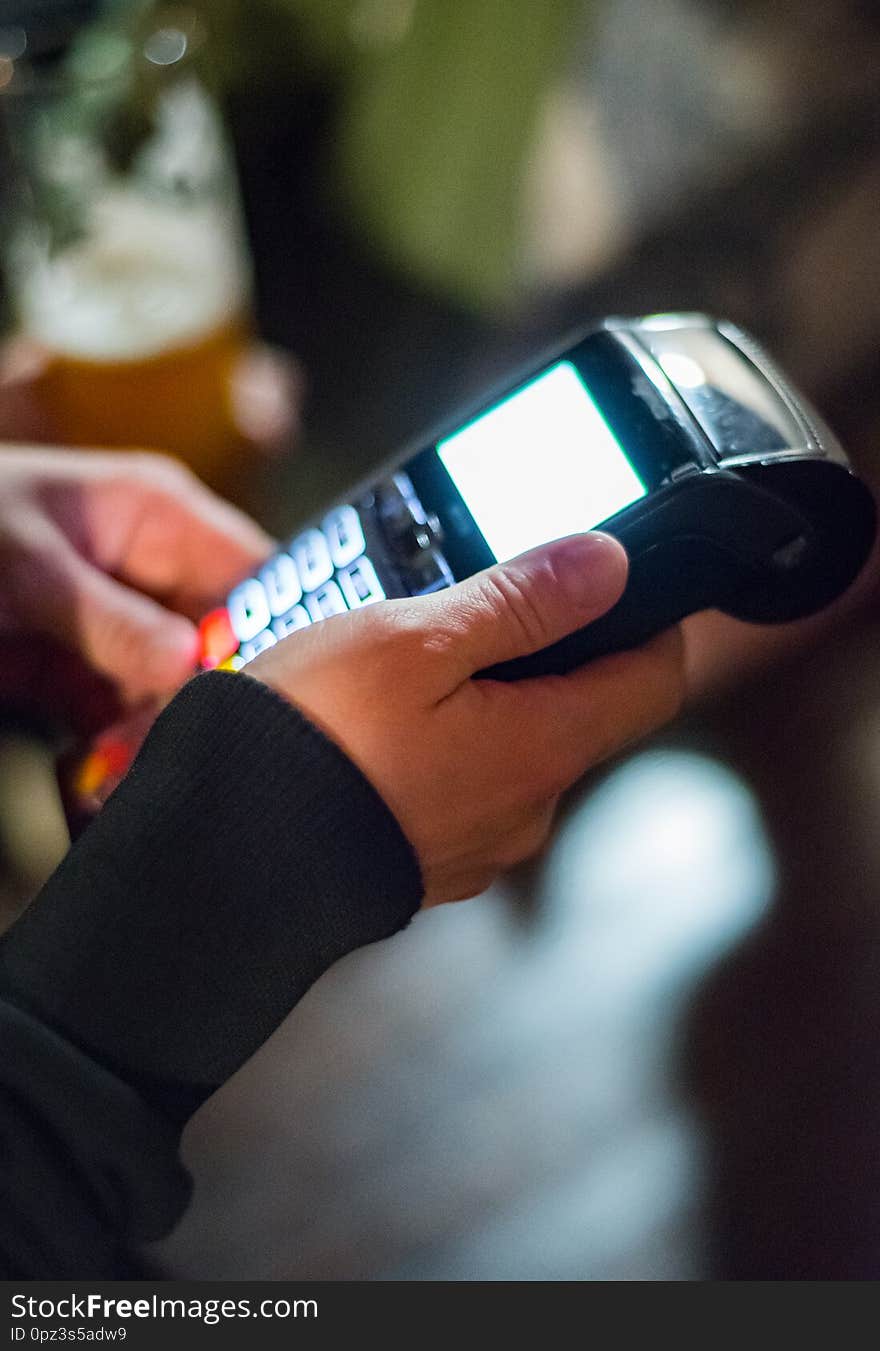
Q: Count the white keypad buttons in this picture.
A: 8